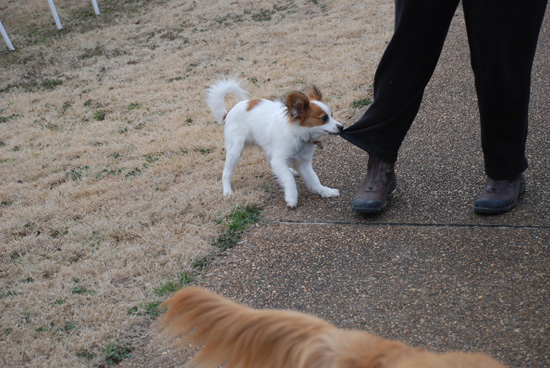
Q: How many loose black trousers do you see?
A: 1